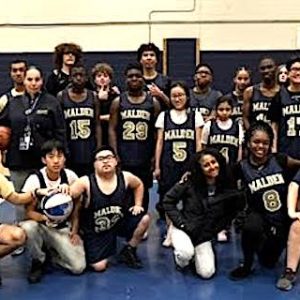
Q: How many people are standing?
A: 14